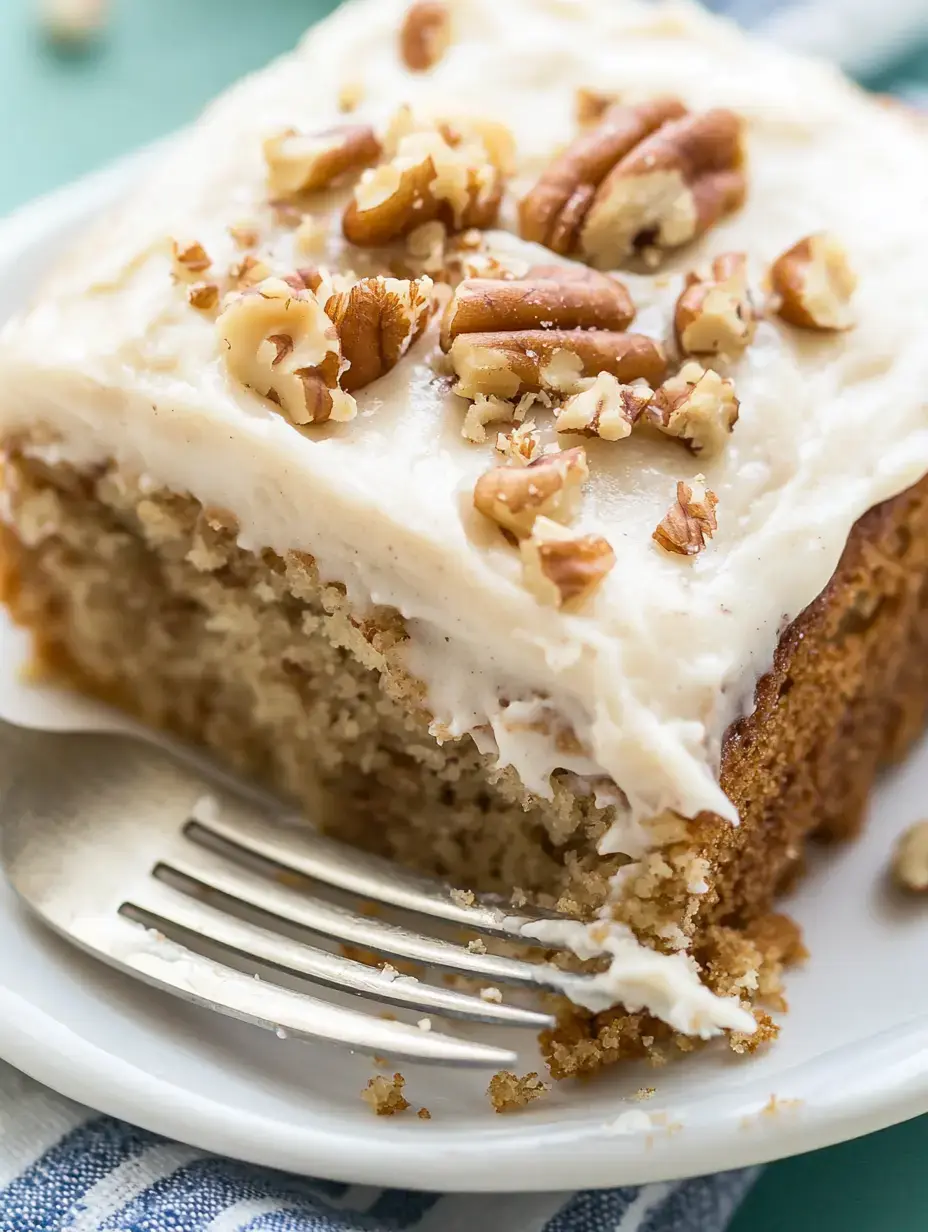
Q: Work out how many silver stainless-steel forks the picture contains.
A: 1